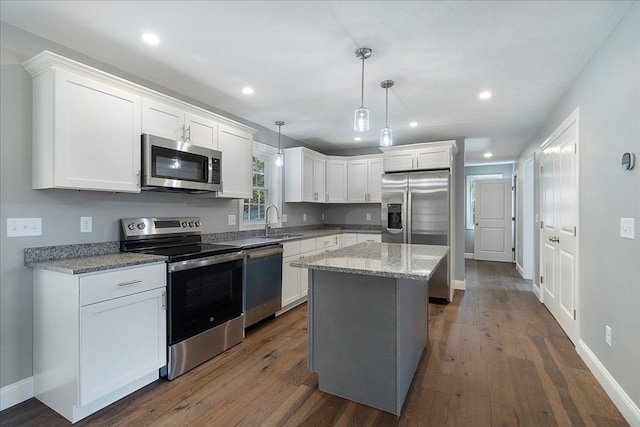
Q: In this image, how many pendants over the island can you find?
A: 2